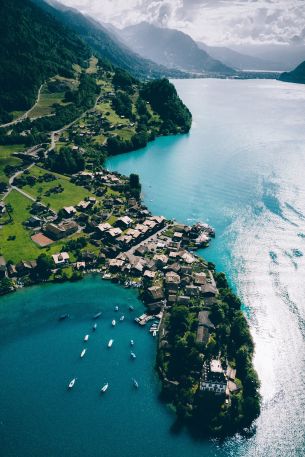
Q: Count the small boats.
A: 15